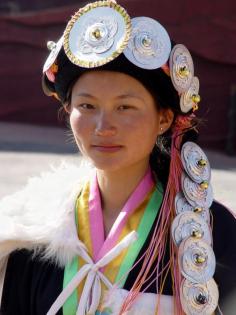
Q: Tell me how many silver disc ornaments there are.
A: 11